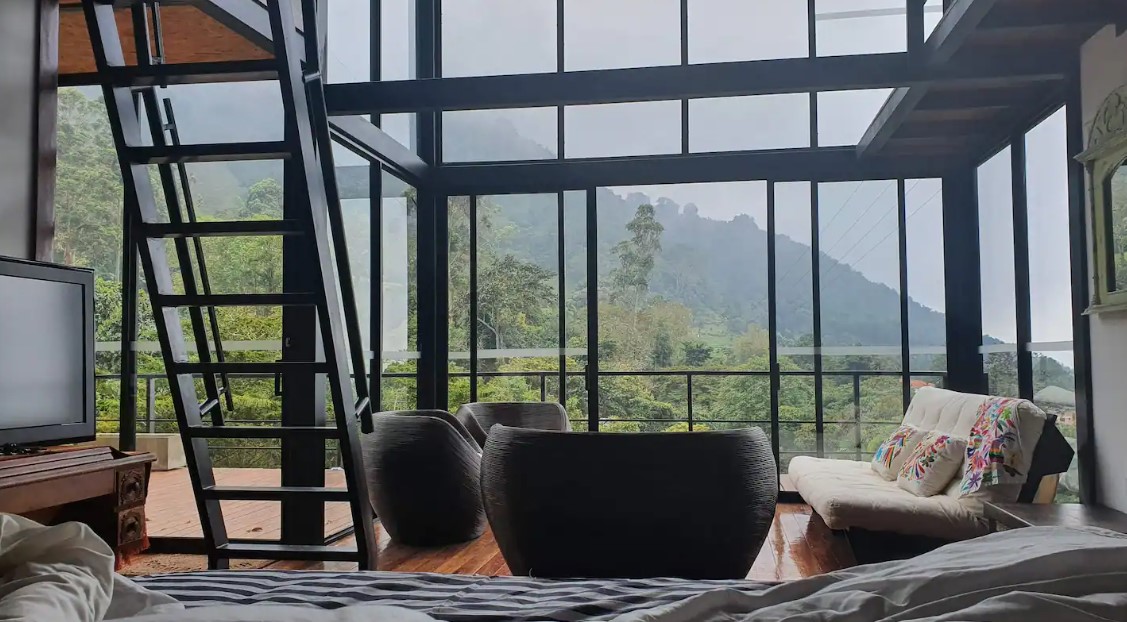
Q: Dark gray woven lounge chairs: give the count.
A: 3